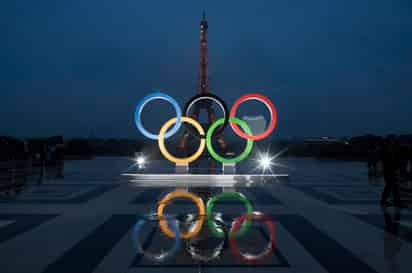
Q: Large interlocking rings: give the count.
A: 5